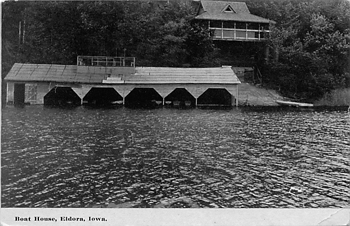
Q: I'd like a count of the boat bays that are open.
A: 5